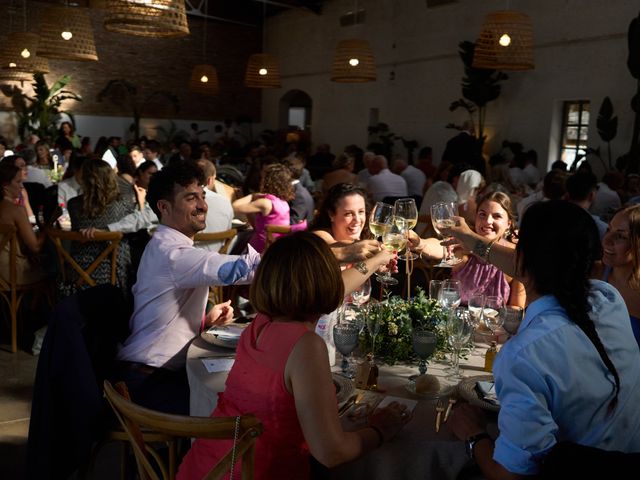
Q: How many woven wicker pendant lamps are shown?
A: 8